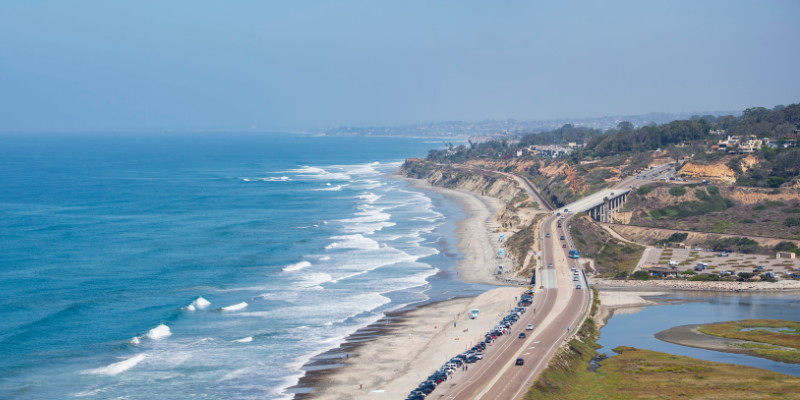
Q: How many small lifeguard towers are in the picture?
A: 4